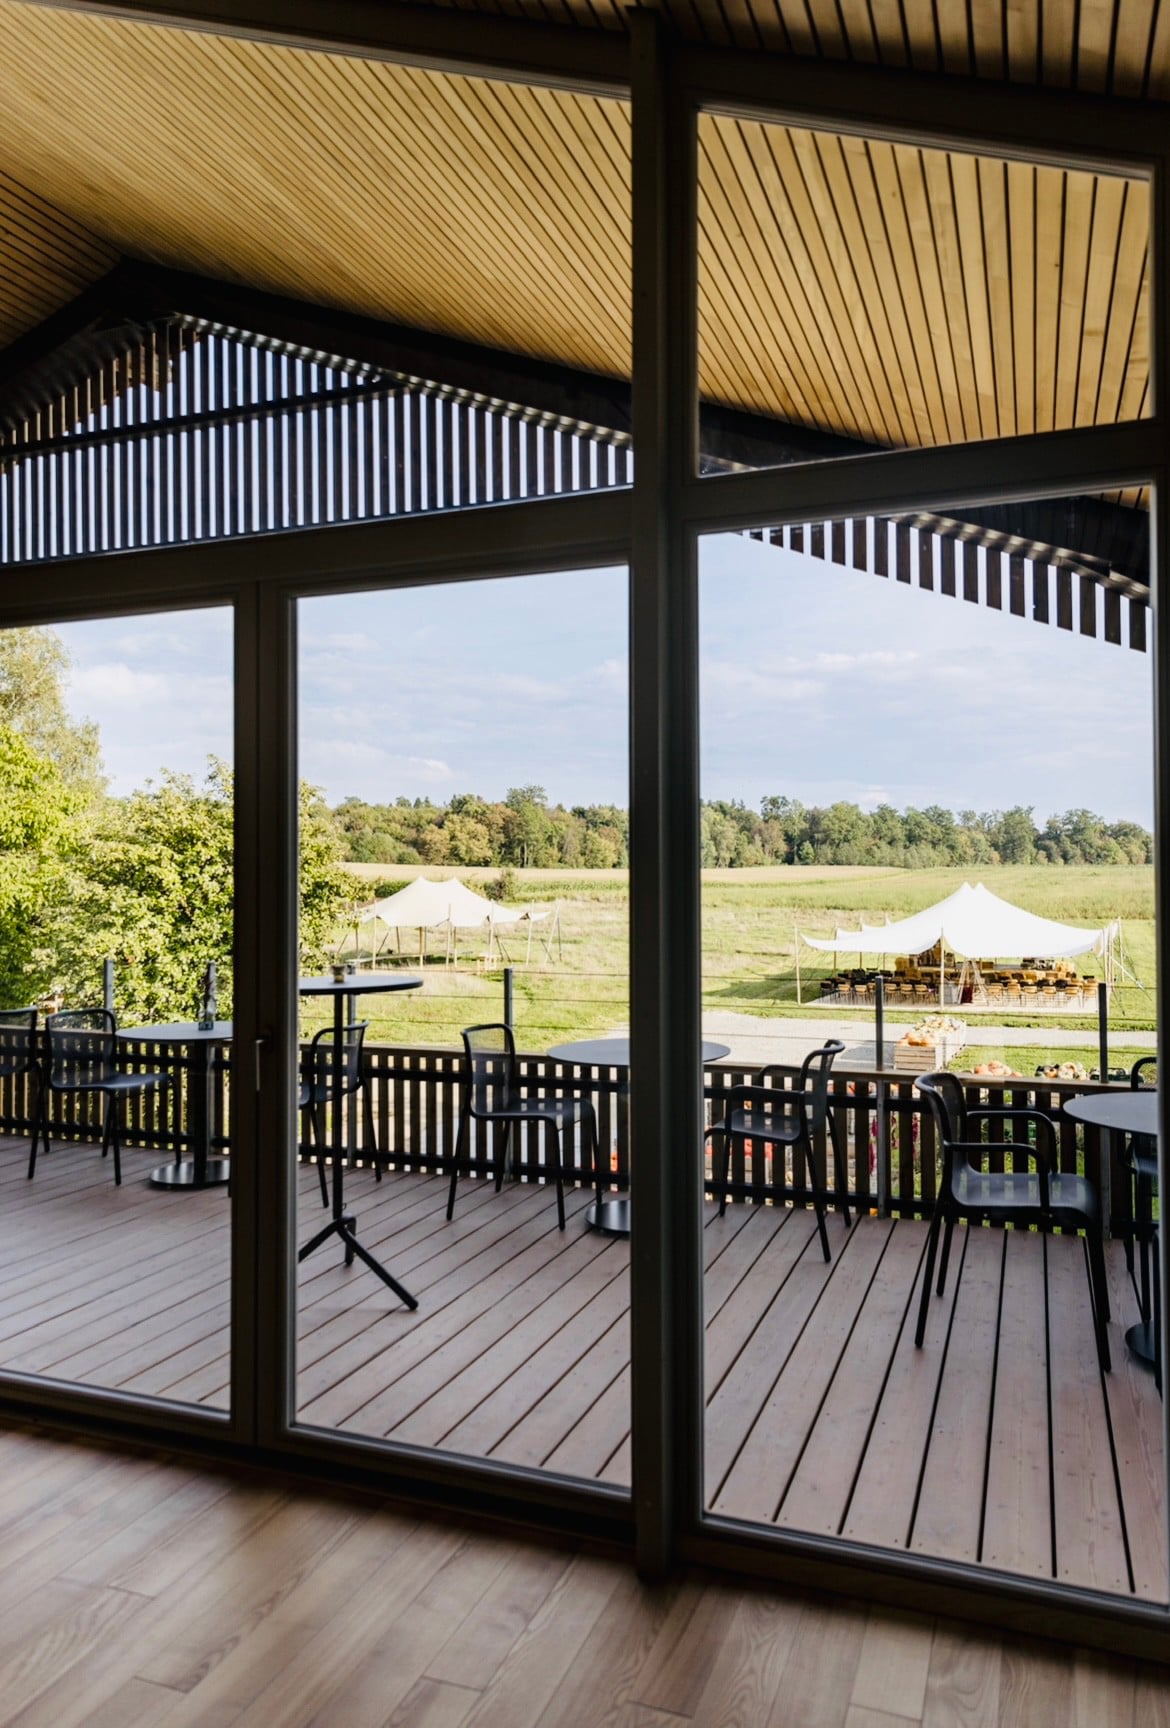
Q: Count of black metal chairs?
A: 7